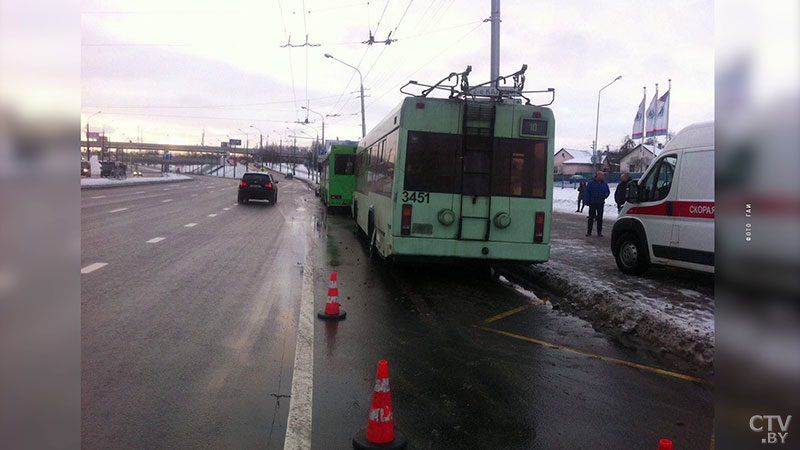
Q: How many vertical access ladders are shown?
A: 1